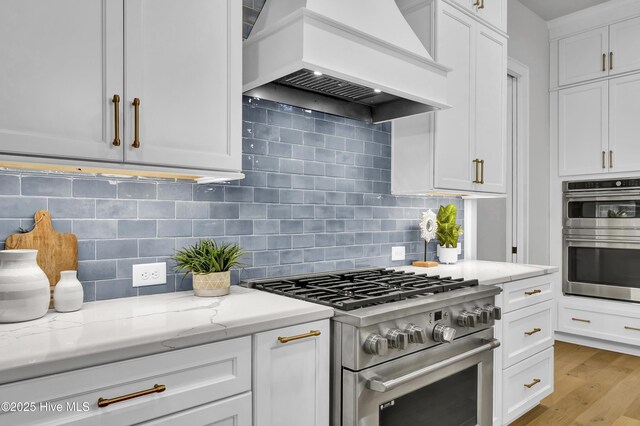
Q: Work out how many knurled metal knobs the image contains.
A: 7